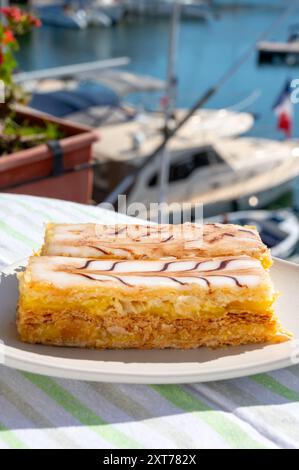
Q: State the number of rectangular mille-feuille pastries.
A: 2